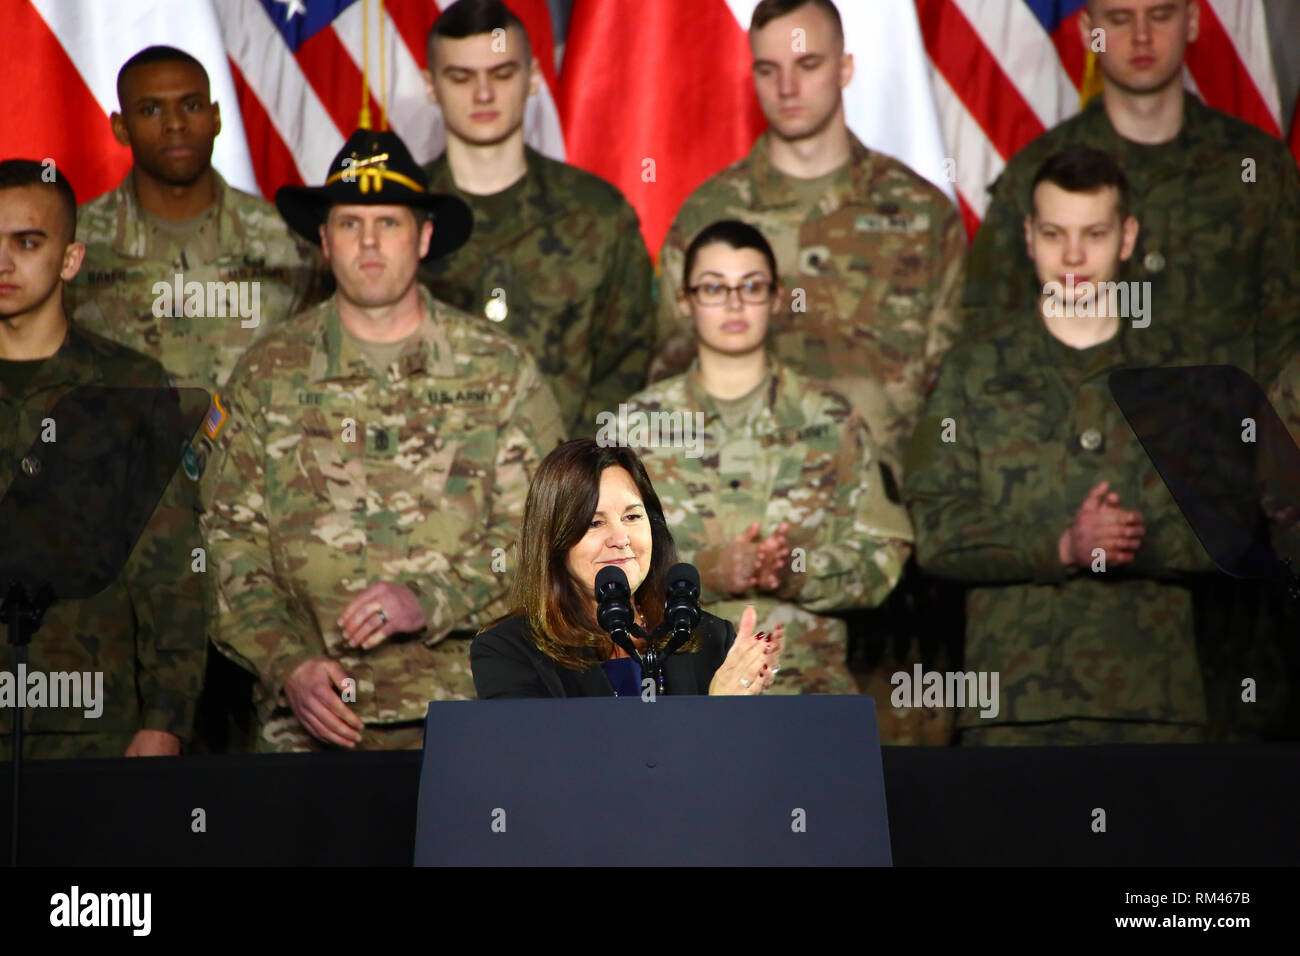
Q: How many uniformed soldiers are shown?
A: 8